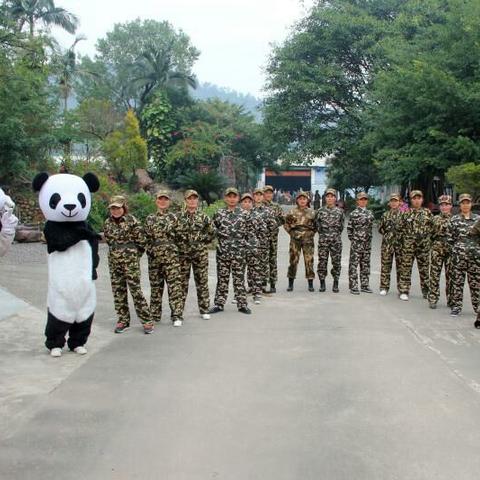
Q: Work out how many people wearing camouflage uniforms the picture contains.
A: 14